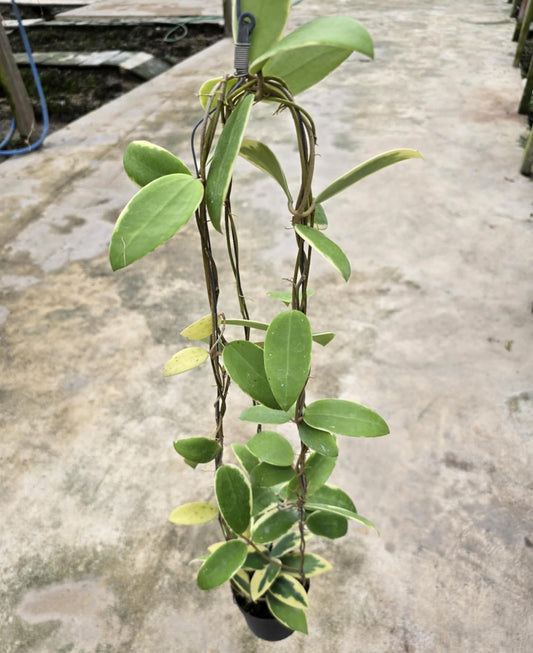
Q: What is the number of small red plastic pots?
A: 0